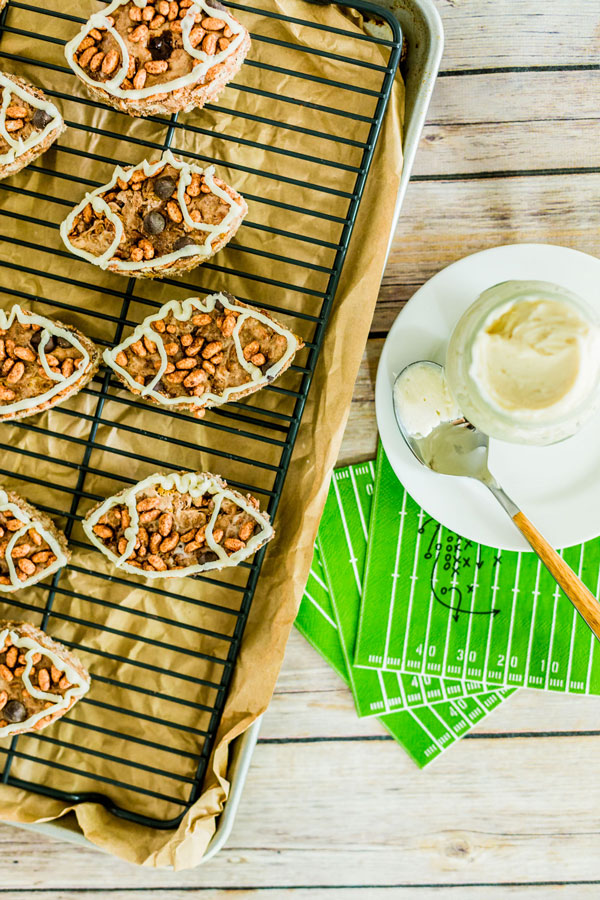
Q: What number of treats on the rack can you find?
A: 8